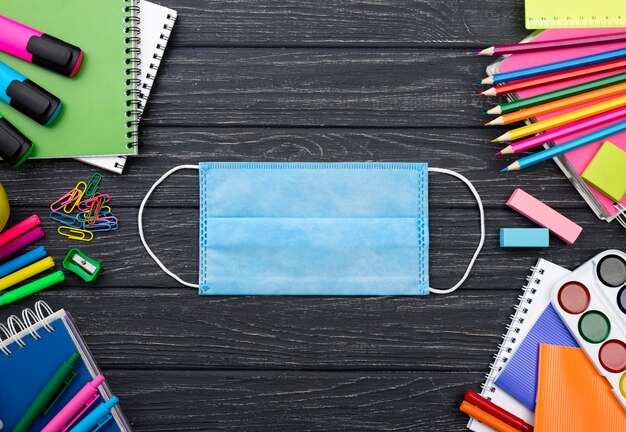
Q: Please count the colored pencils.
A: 8